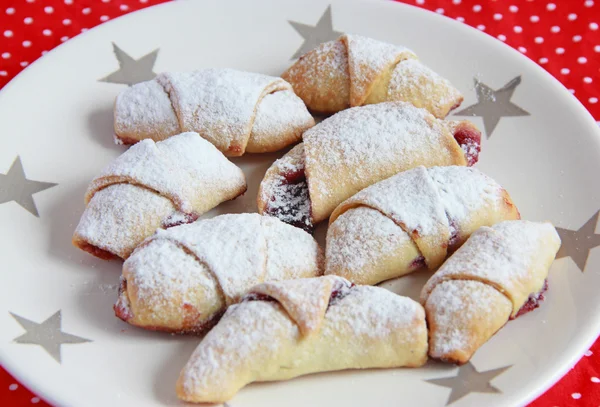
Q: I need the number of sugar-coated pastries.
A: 8